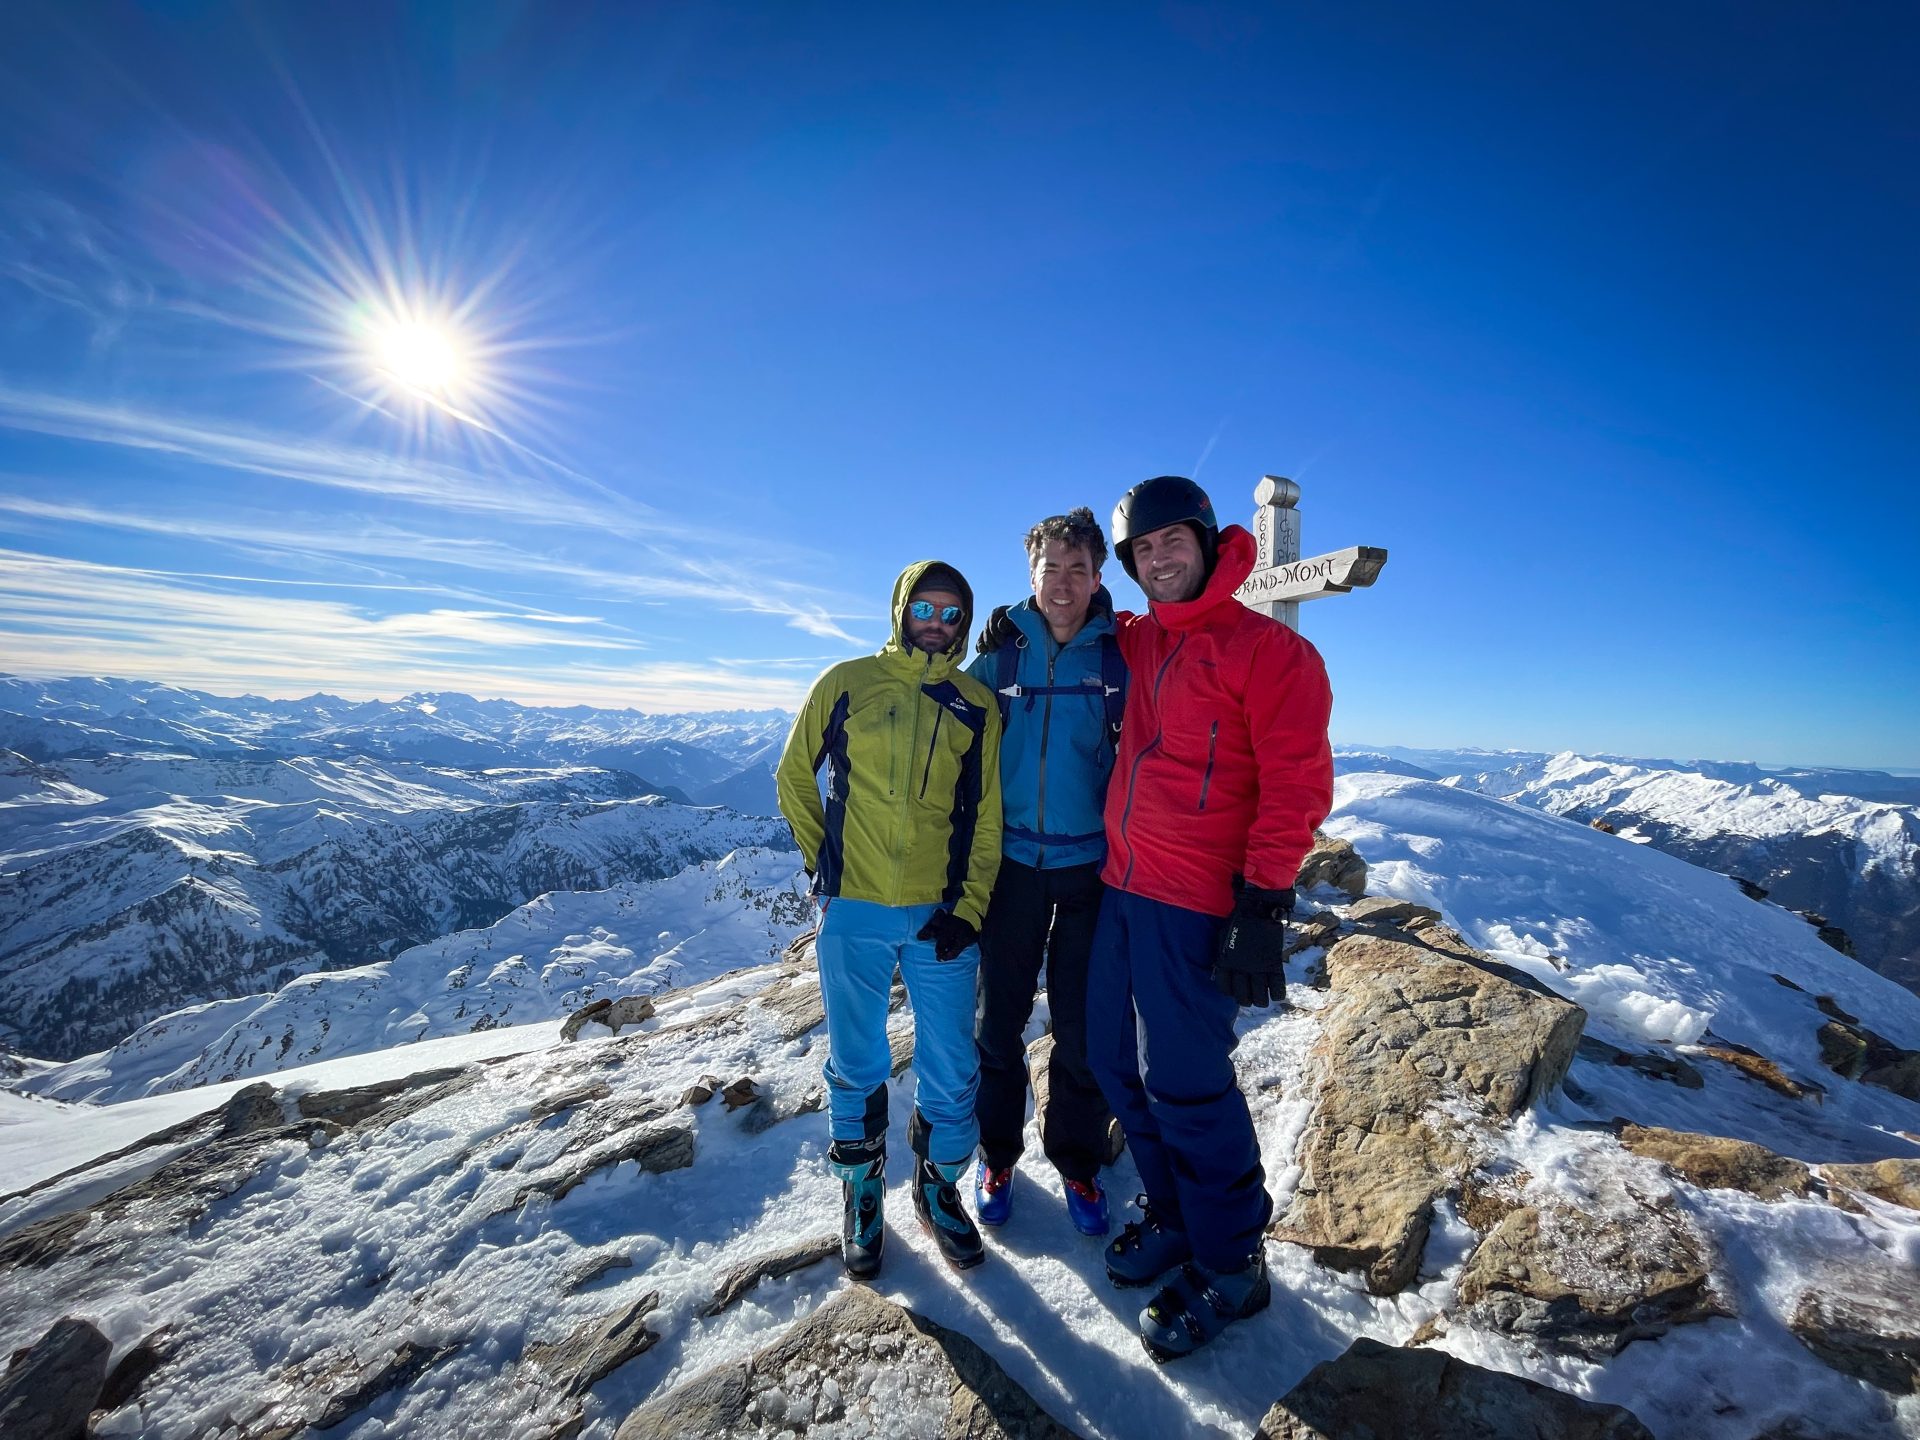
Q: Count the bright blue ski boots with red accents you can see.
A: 2